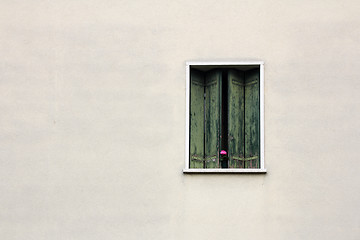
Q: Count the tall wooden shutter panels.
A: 4